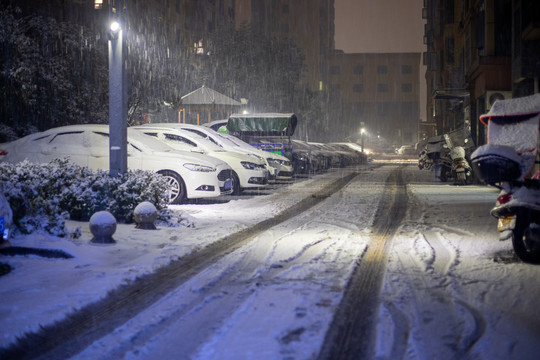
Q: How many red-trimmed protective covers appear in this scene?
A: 1